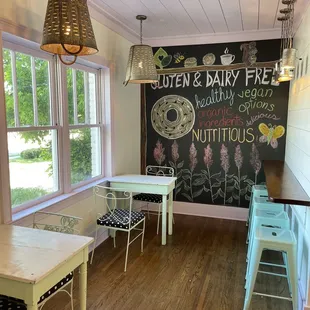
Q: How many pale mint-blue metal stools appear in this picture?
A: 4